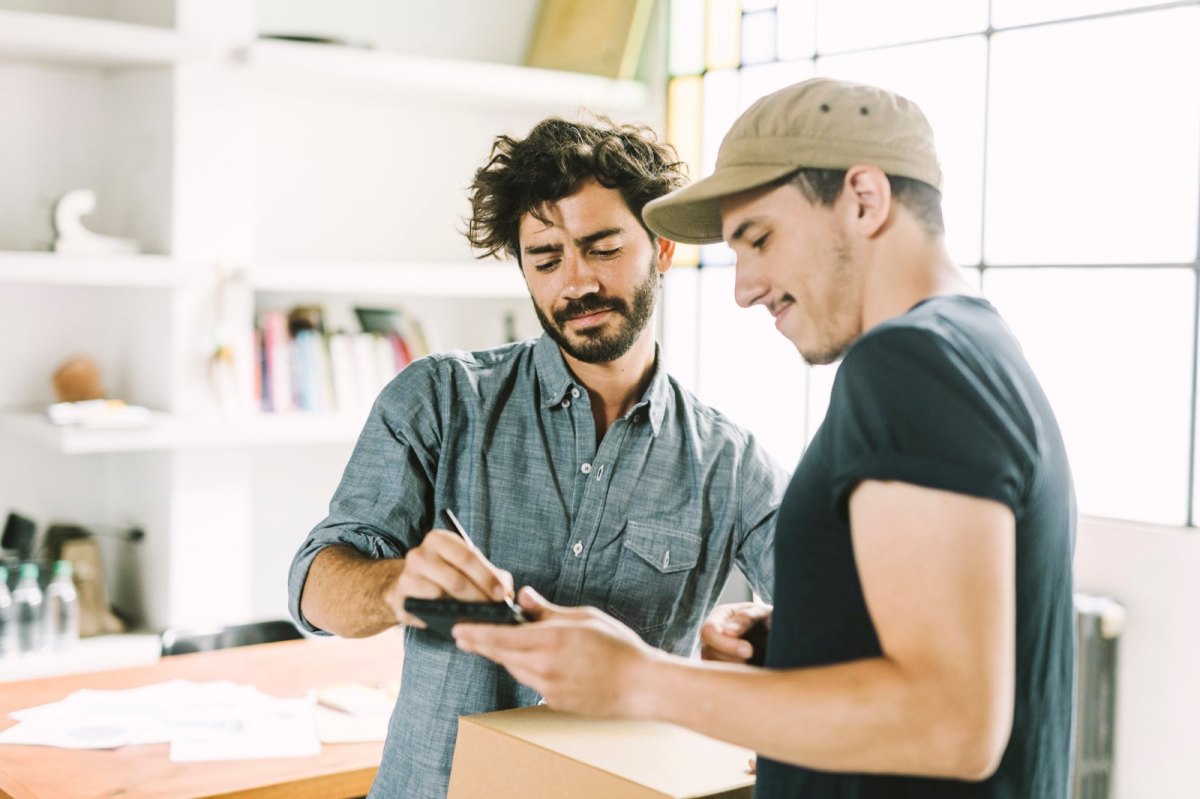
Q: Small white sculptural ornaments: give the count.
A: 1